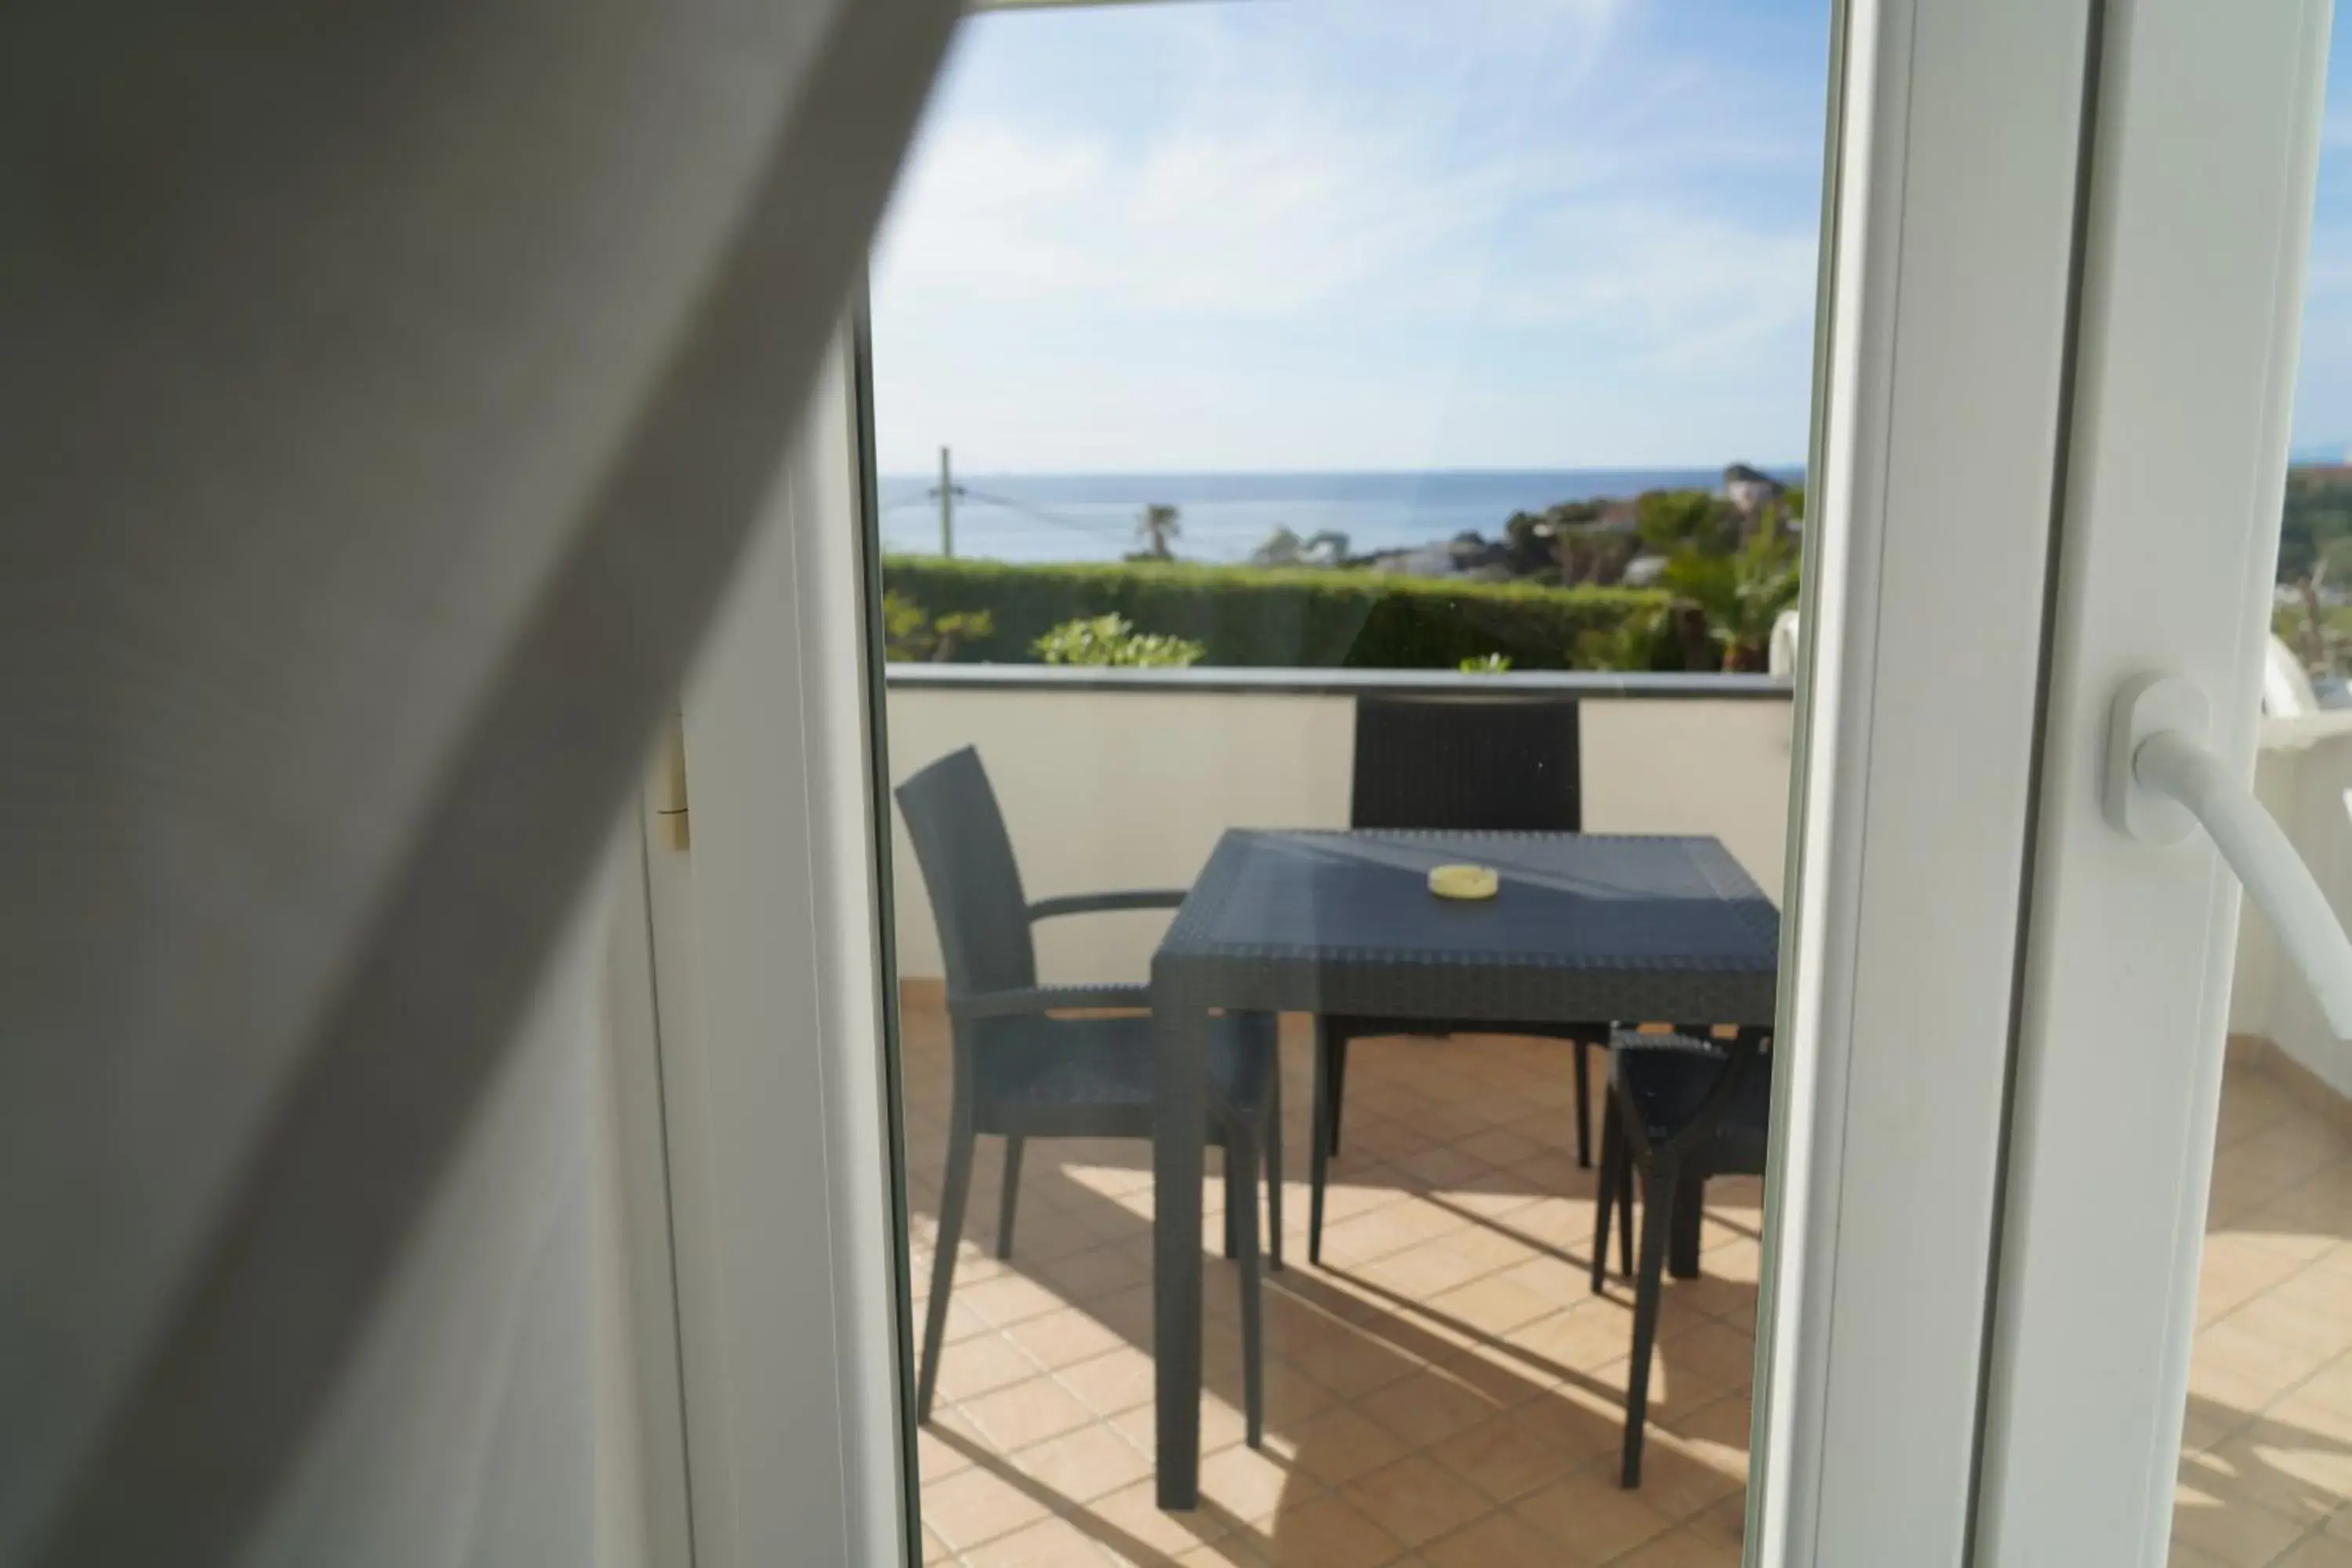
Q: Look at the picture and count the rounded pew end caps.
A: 0